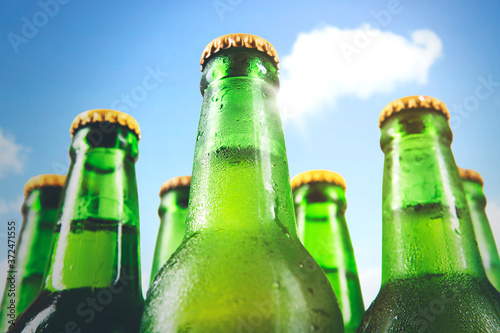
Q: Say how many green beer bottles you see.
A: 7